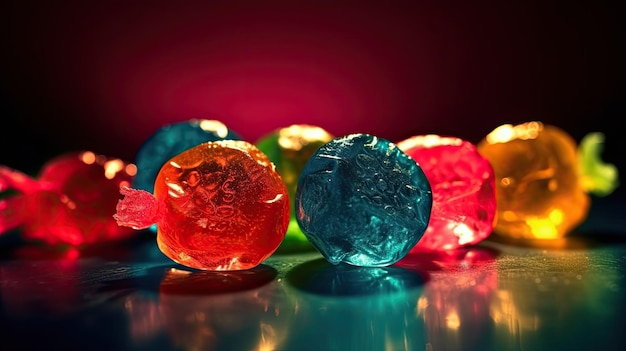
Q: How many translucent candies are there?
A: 7